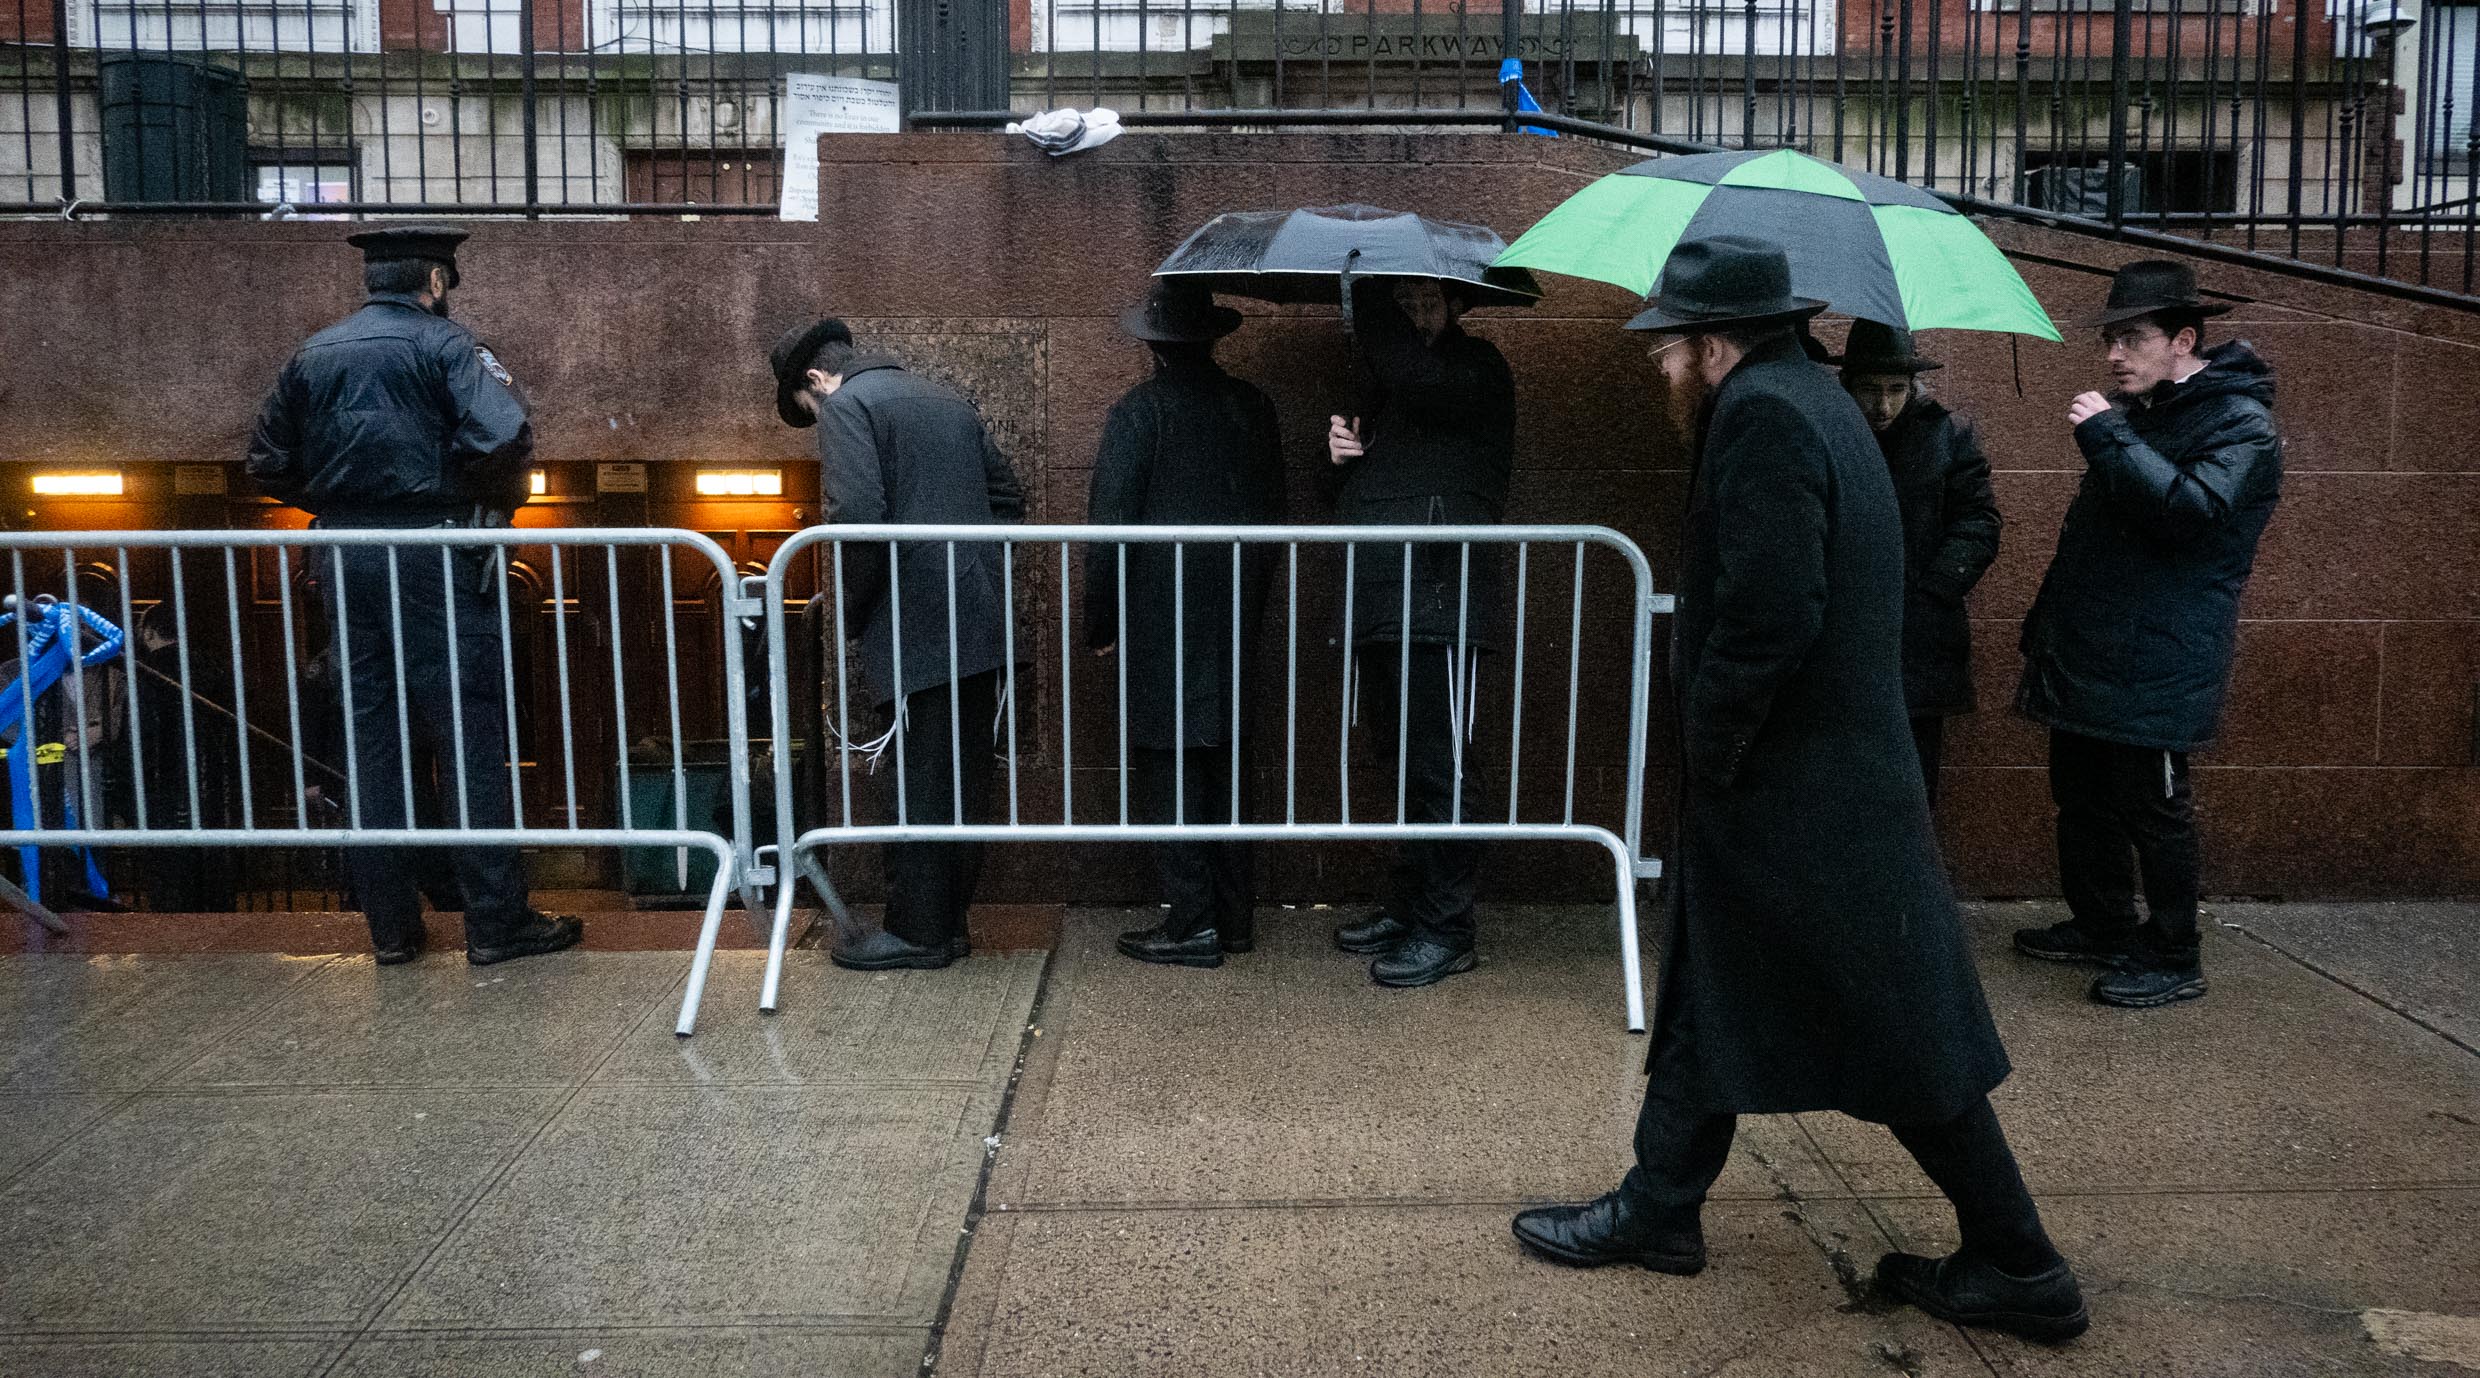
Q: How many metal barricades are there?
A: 2